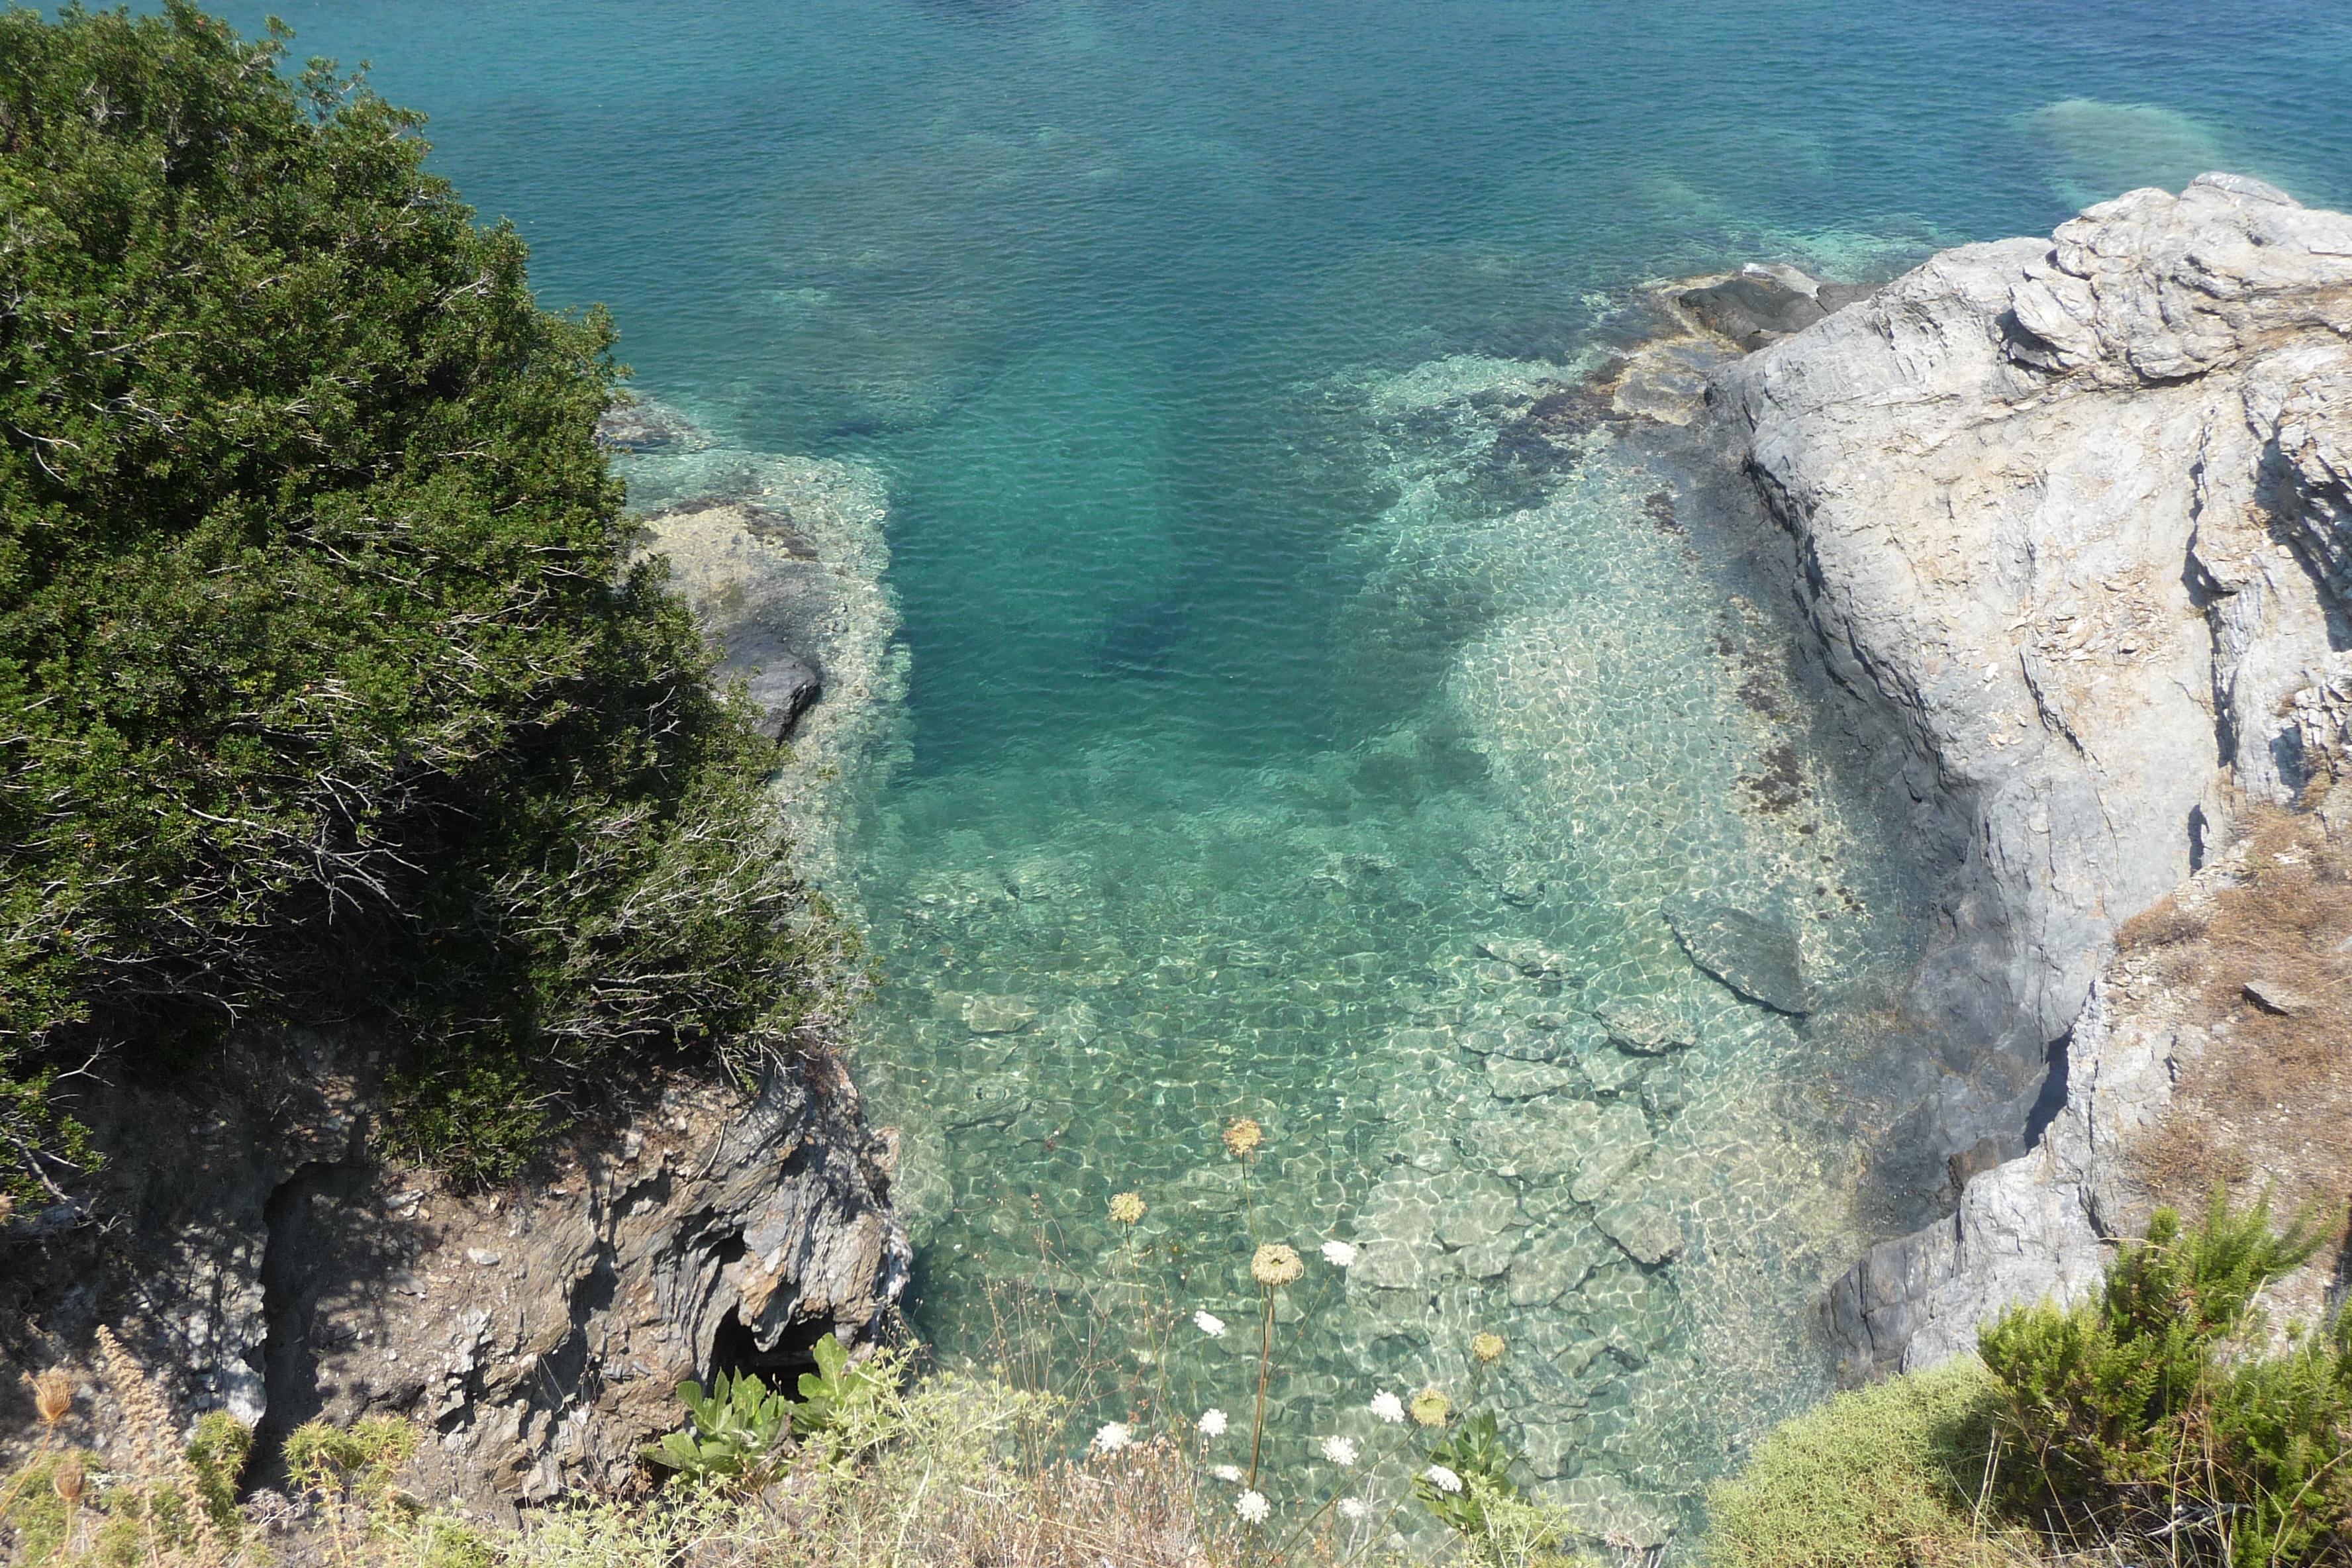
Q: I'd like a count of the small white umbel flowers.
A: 10